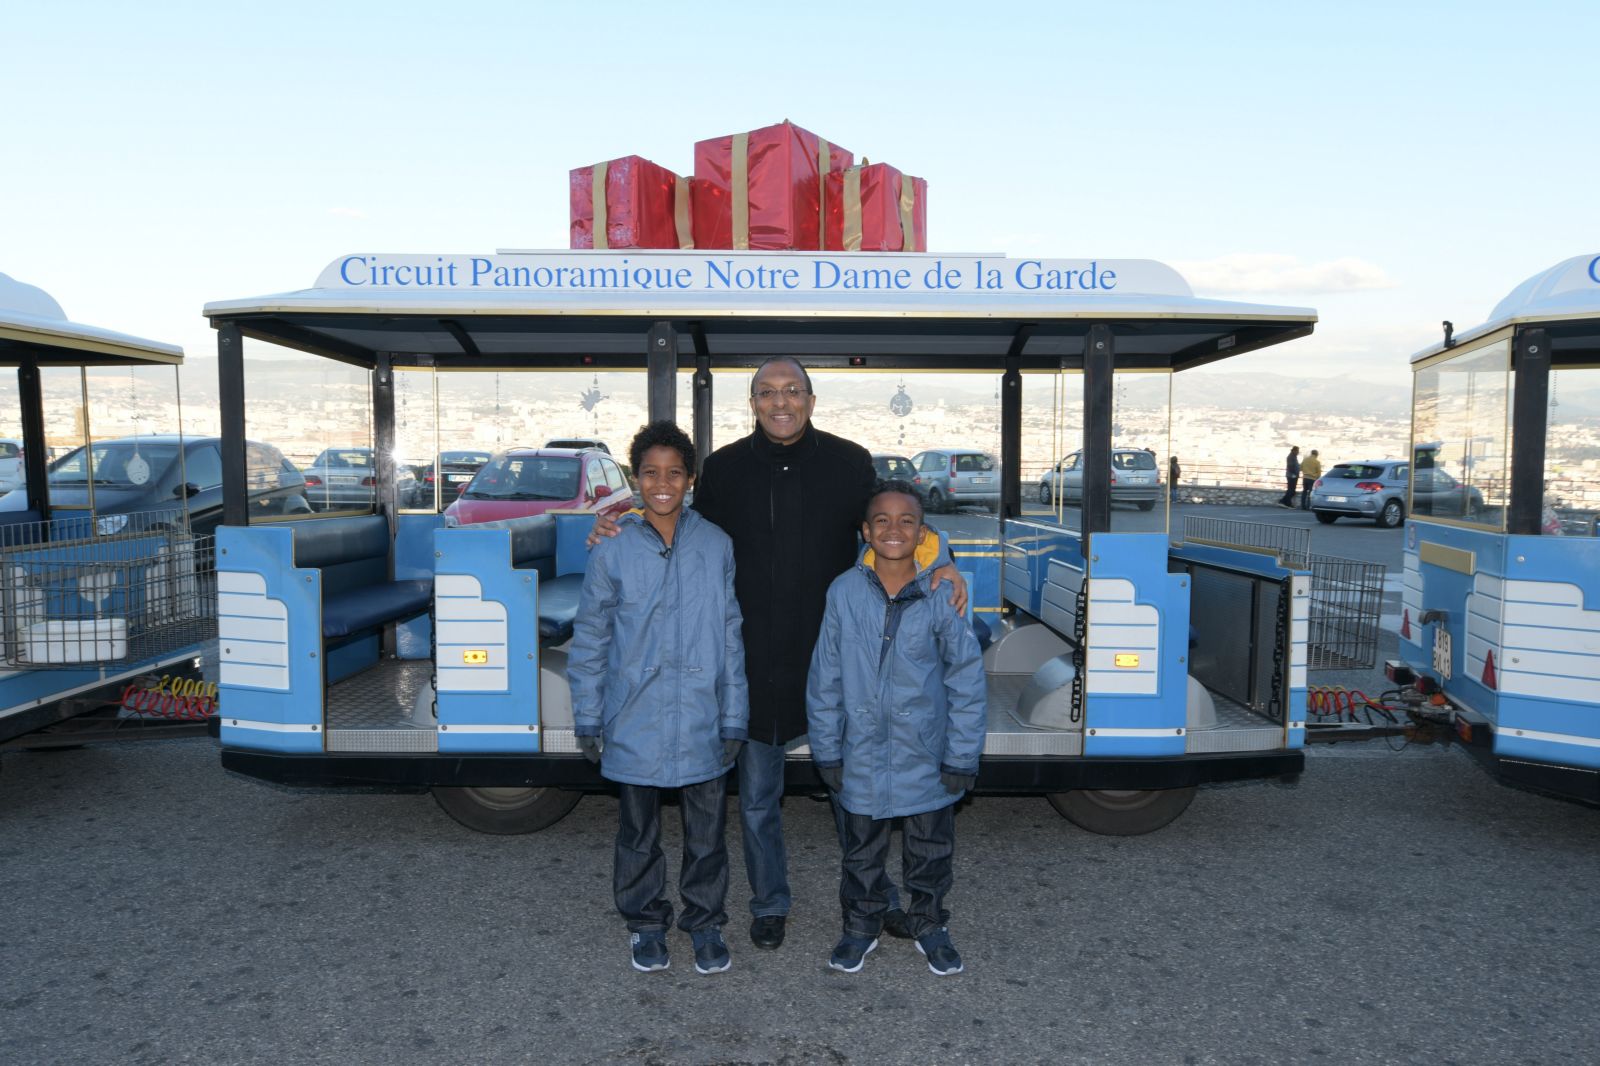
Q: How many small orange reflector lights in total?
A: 2